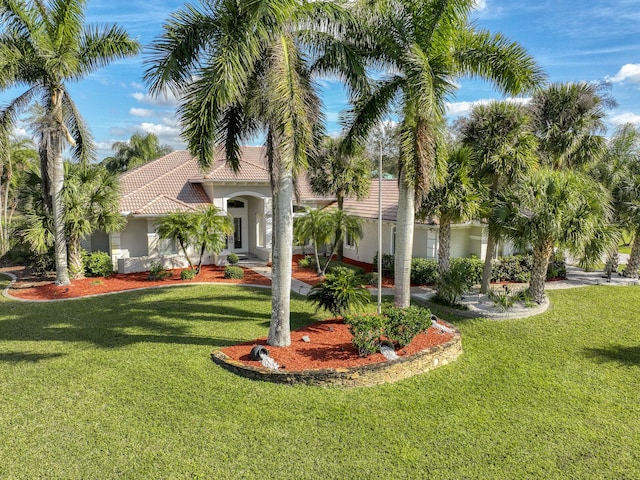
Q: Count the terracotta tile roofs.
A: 1